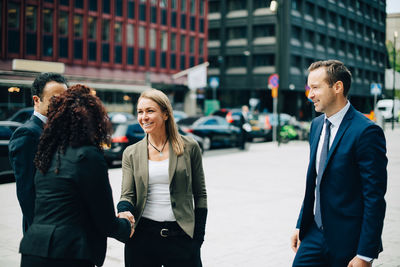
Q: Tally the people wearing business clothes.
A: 4